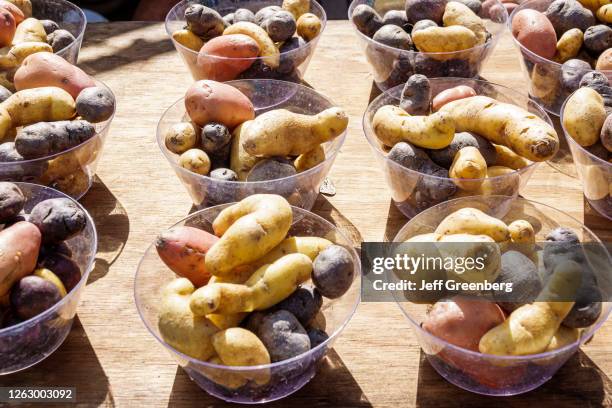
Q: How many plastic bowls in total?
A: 11